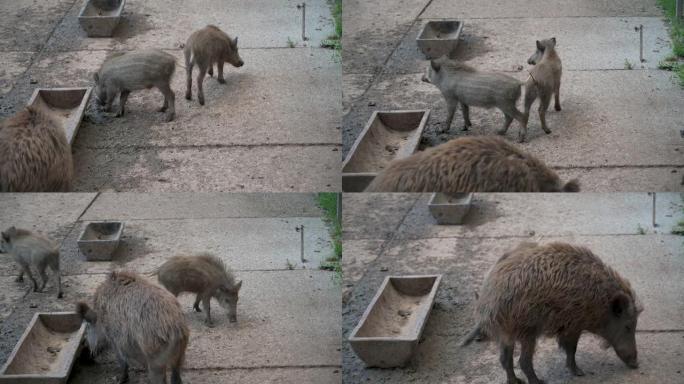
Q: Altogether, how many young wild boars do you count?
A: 6